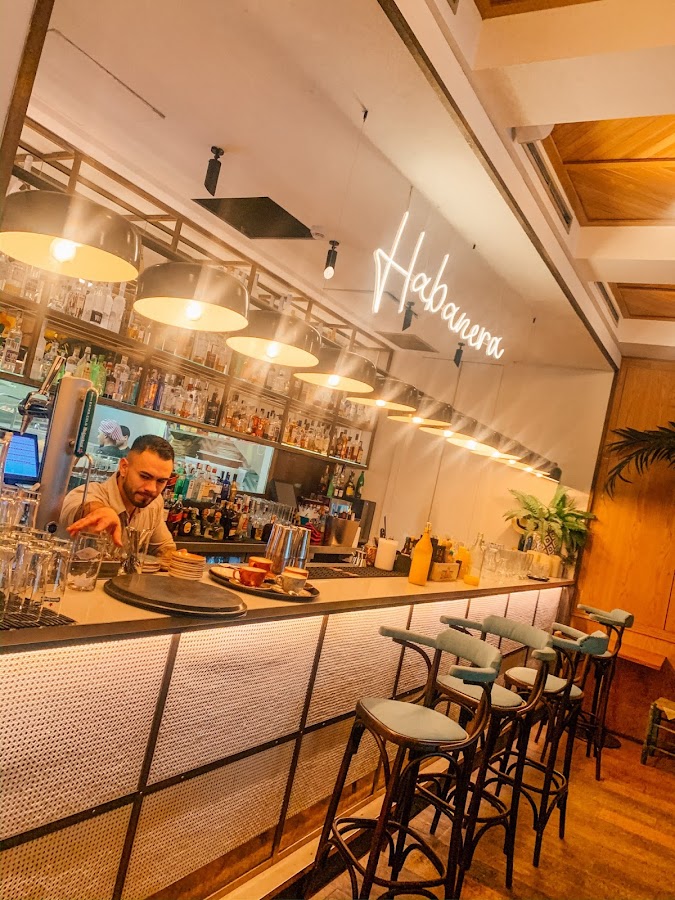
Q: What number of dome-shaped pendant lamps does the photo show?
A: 12